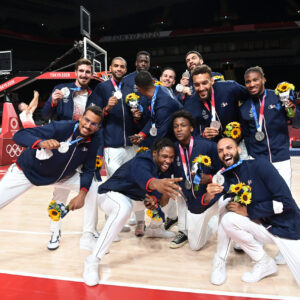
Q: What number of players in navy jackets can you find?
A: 12